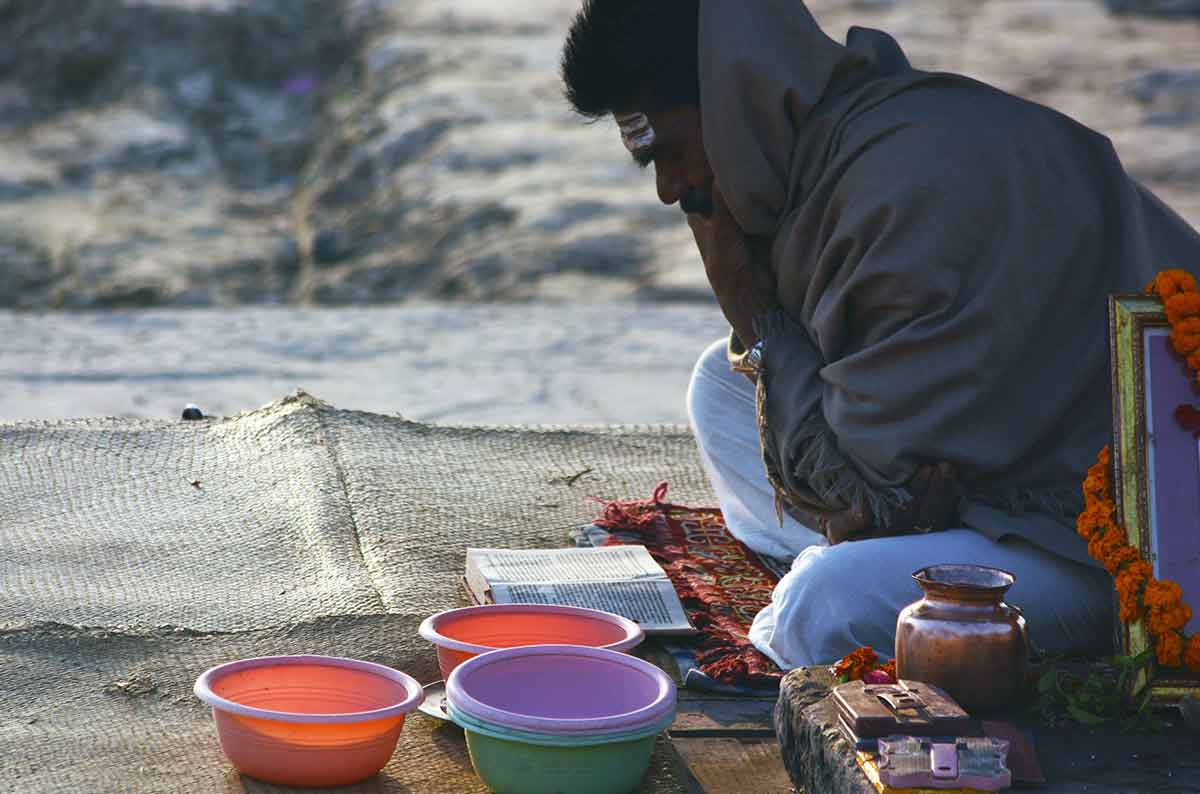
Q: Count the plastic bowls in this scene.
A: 4